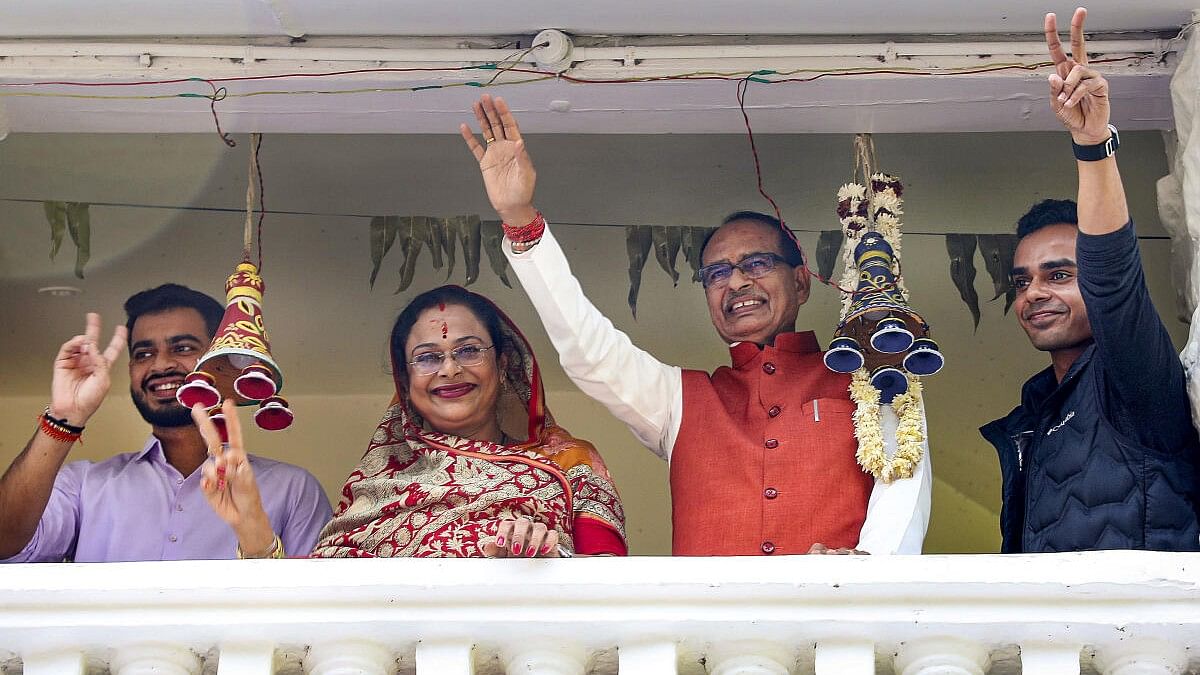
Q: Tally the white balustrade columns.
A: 12